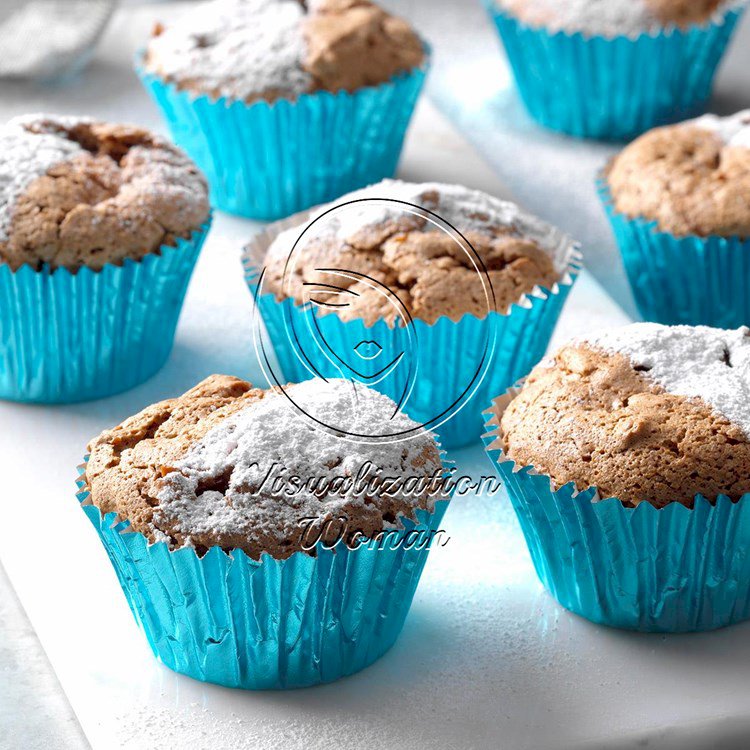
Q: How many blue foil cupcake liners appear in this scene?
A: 7